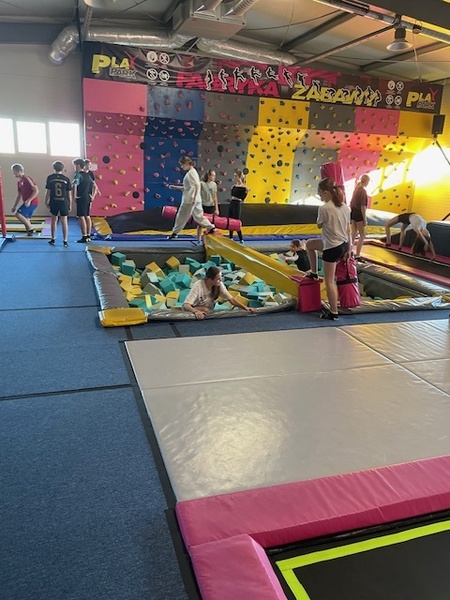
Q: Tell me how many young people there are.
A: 12